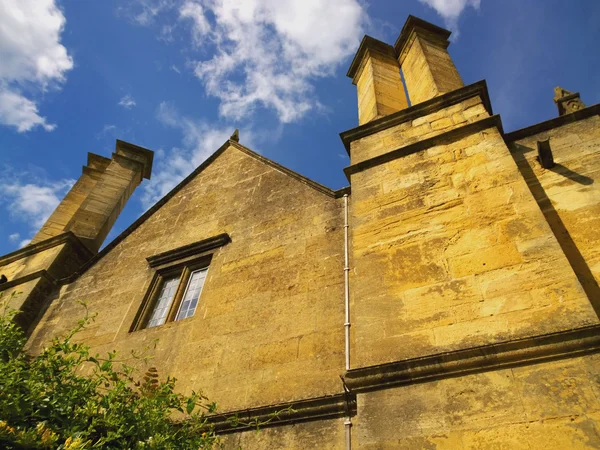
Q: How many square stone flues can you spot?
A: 4